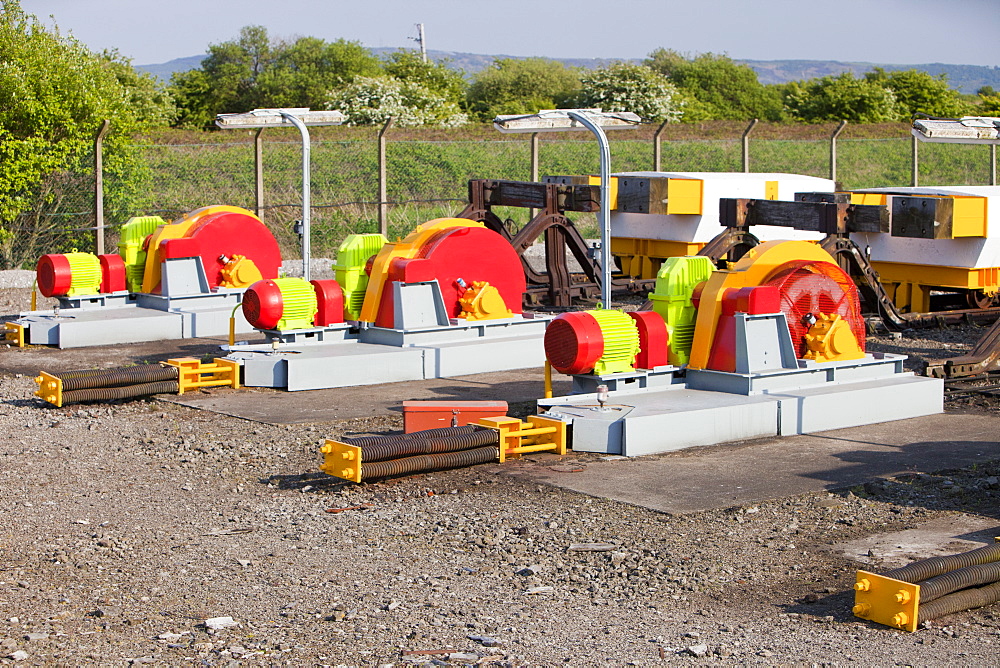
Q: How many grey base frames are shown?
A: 3